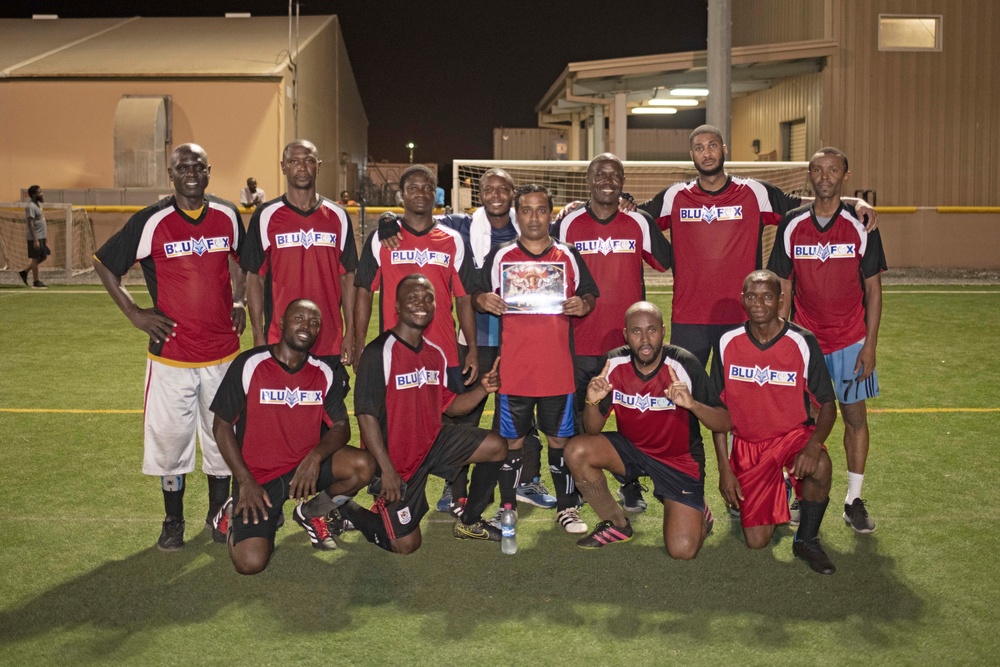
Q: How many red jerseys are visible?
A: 11